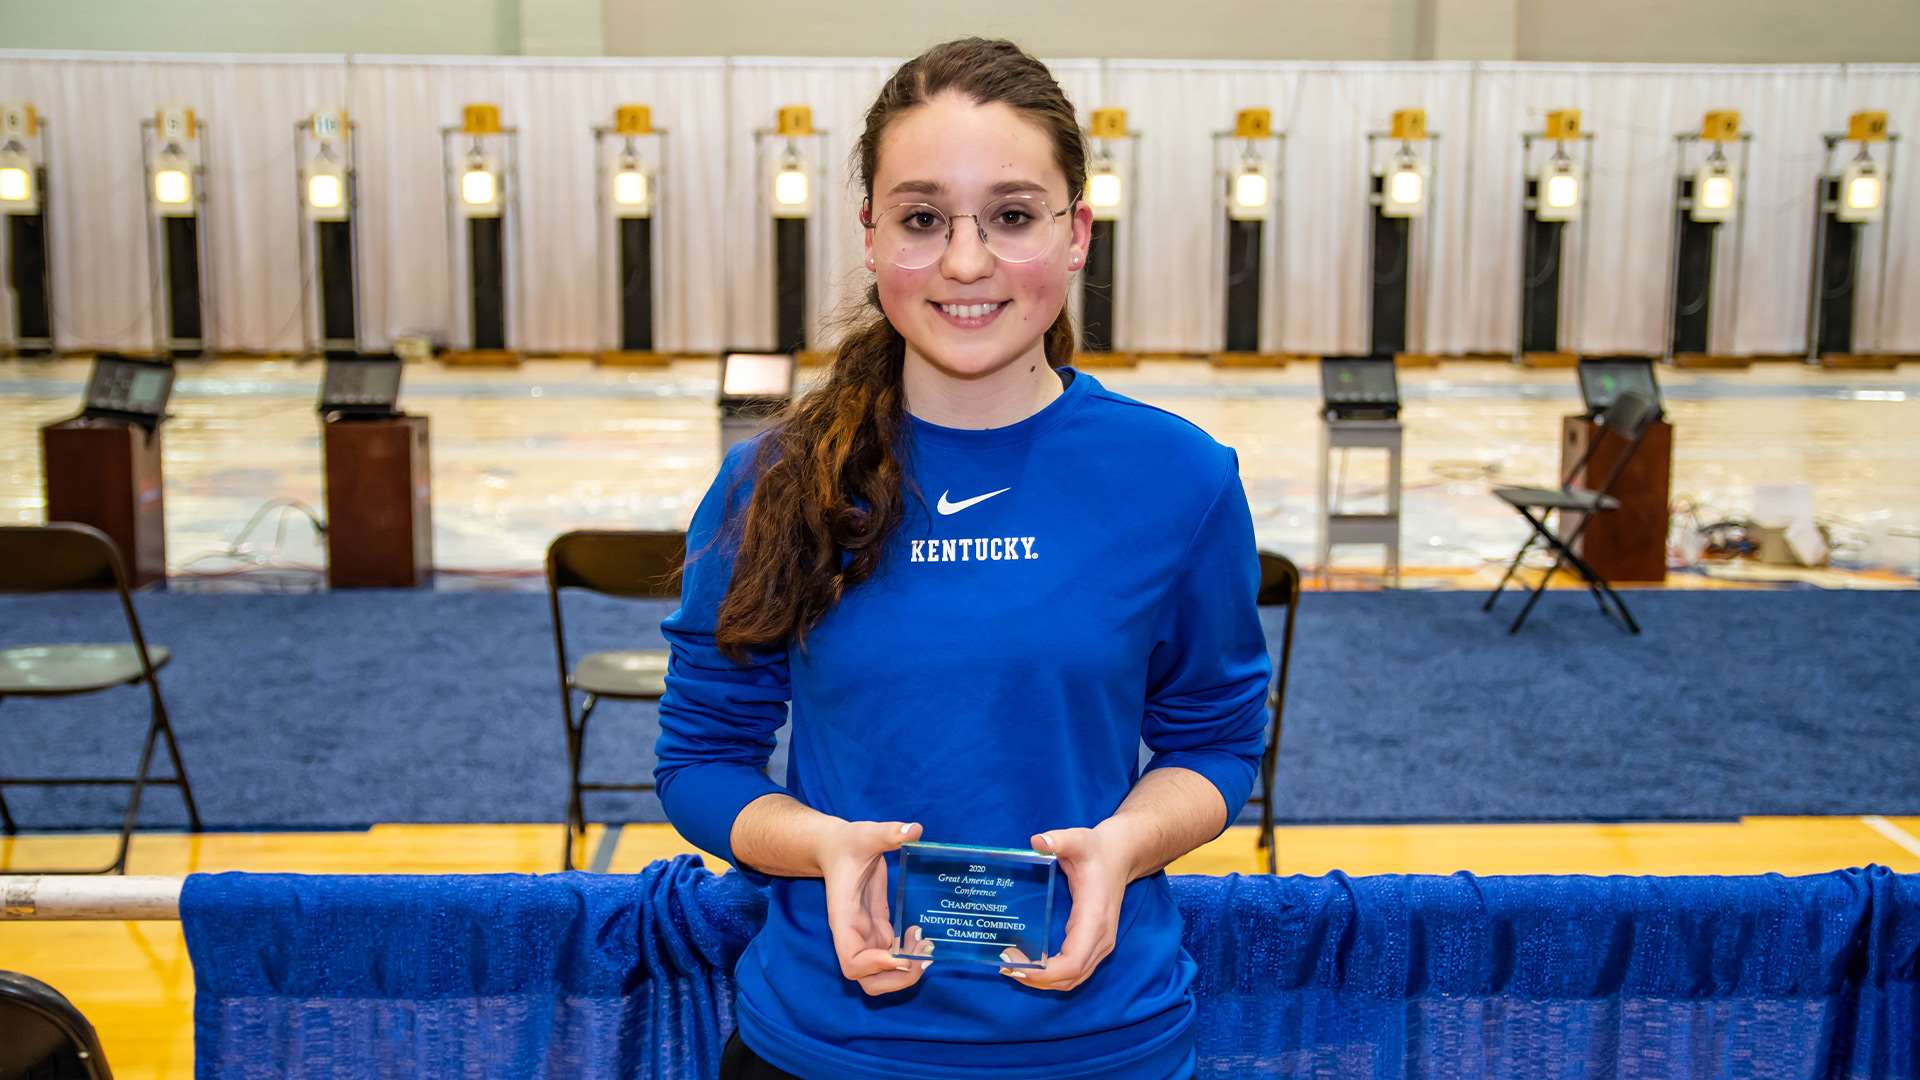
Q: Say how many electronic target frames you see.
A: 12